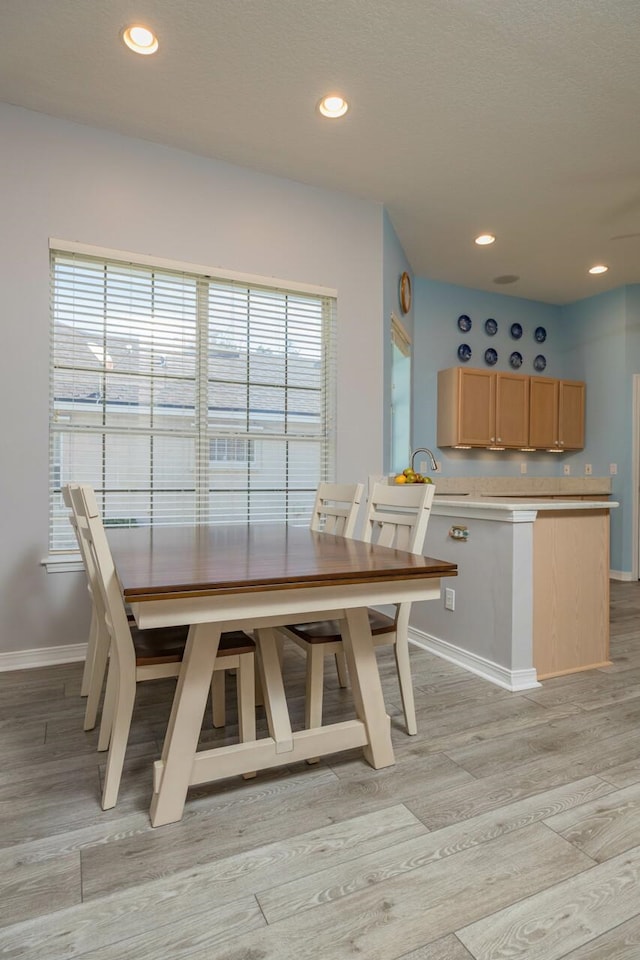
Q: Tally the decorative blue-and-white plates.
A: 8